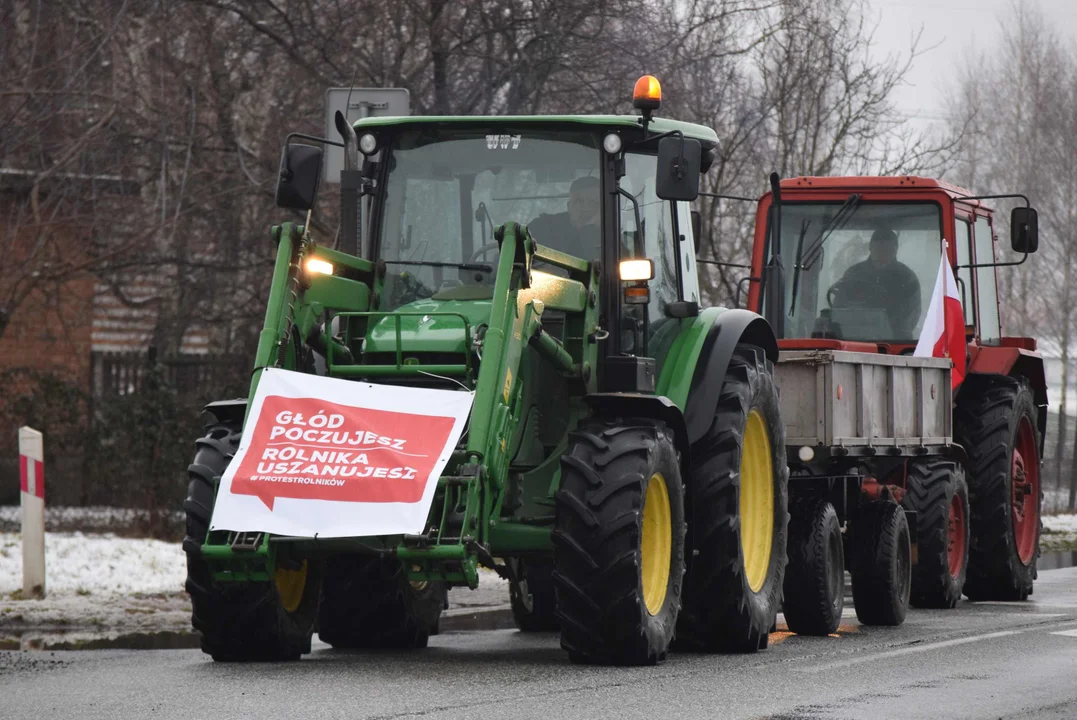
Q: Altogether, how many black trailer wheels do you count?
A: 2